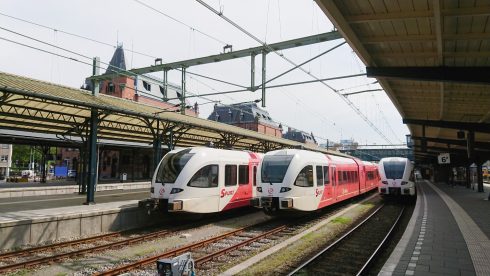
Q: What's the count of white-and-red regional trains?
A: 3